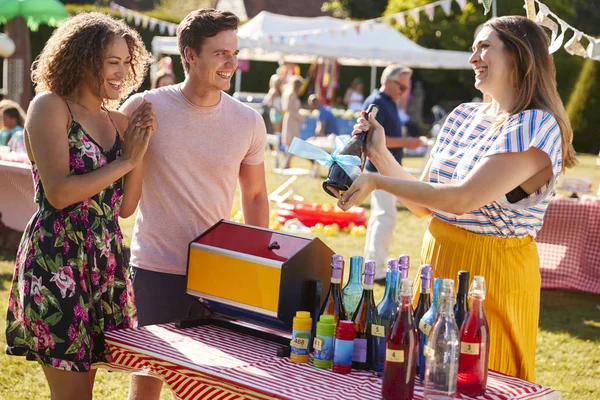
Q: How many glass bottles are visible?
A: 13